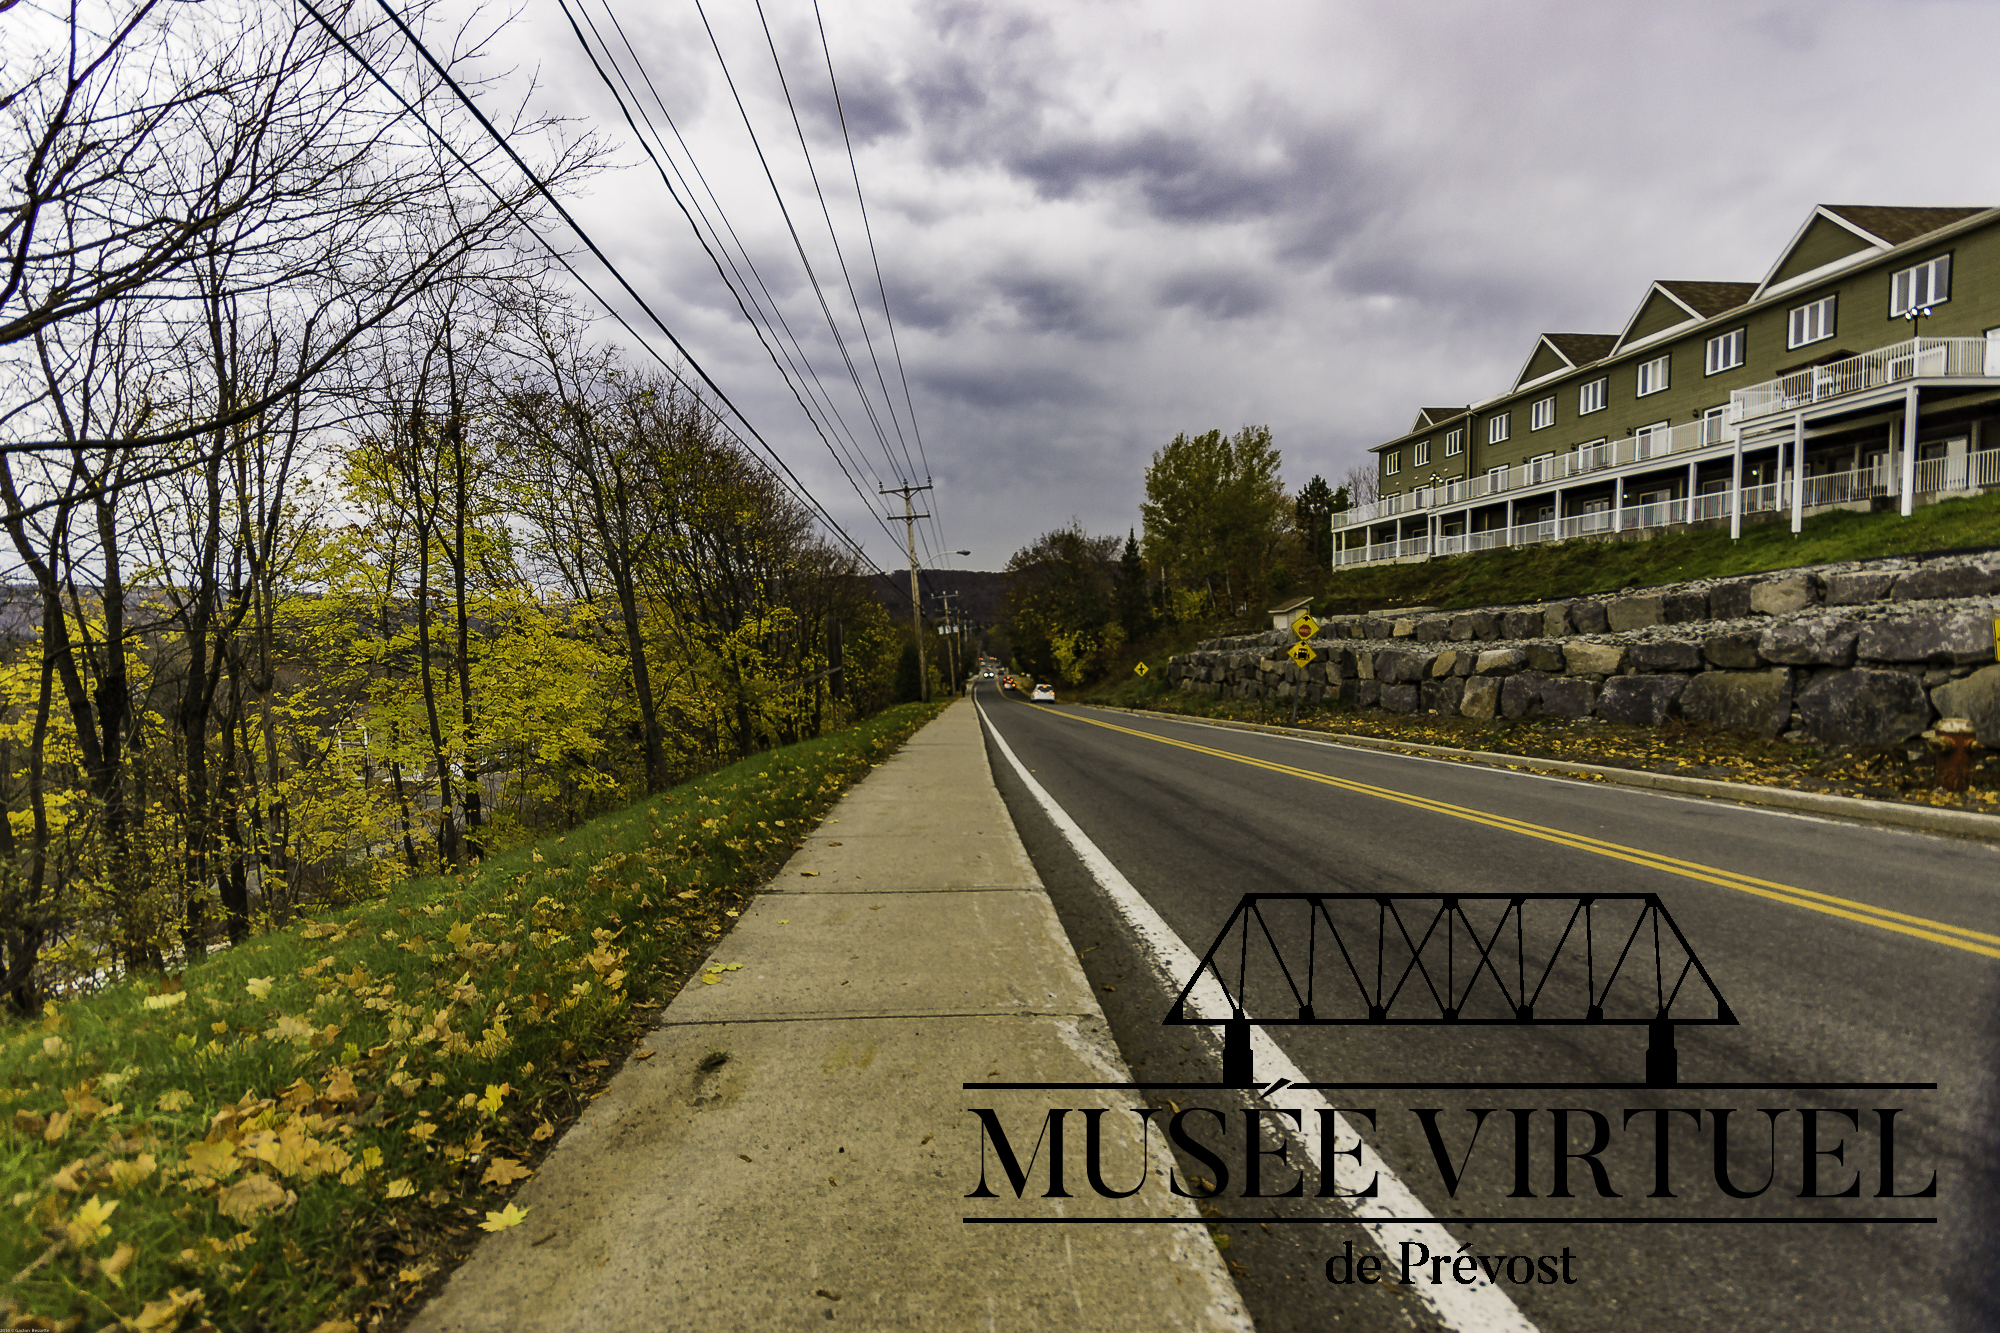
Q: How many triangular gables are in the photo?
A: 4